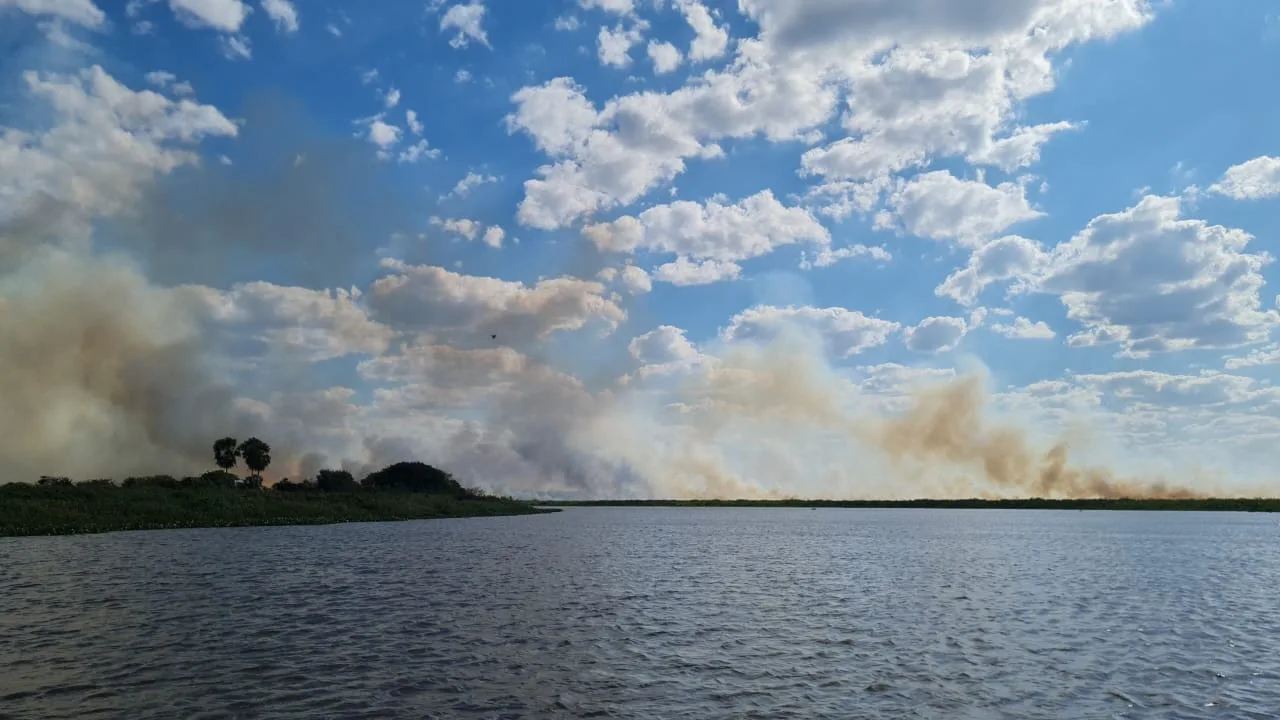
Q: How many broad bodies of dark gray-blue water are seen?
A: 1